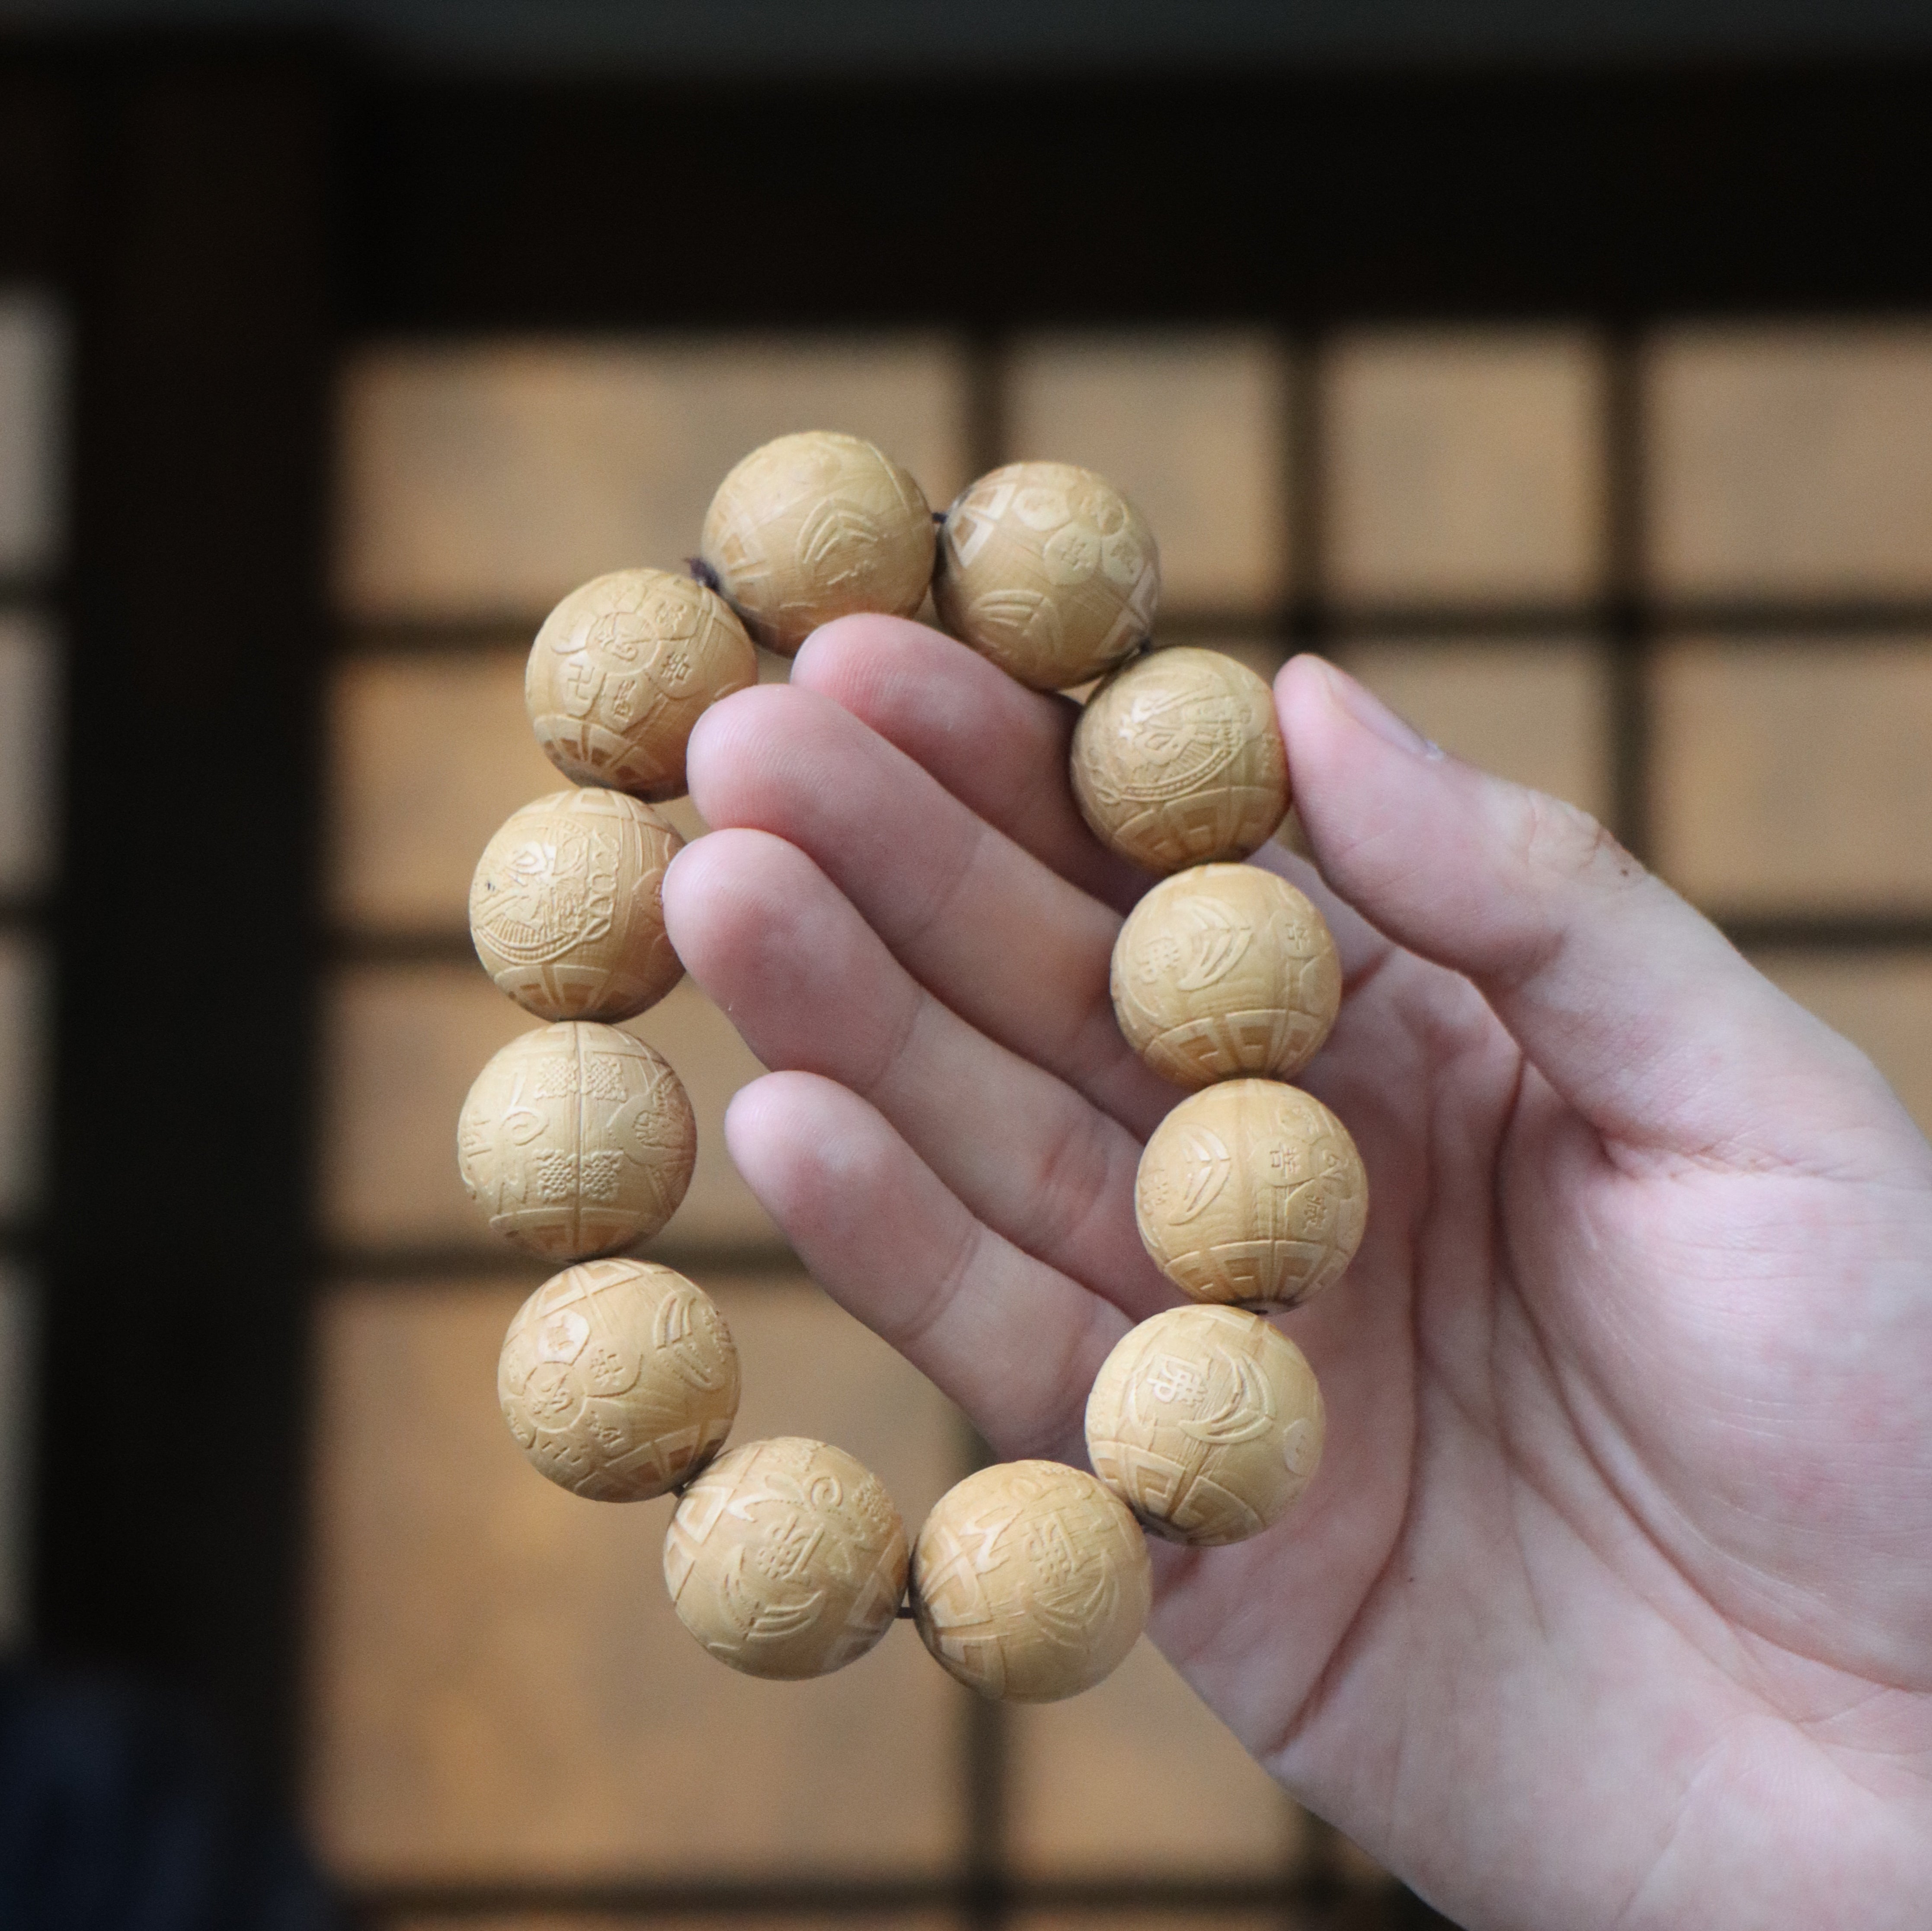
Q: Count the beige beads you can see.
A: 12